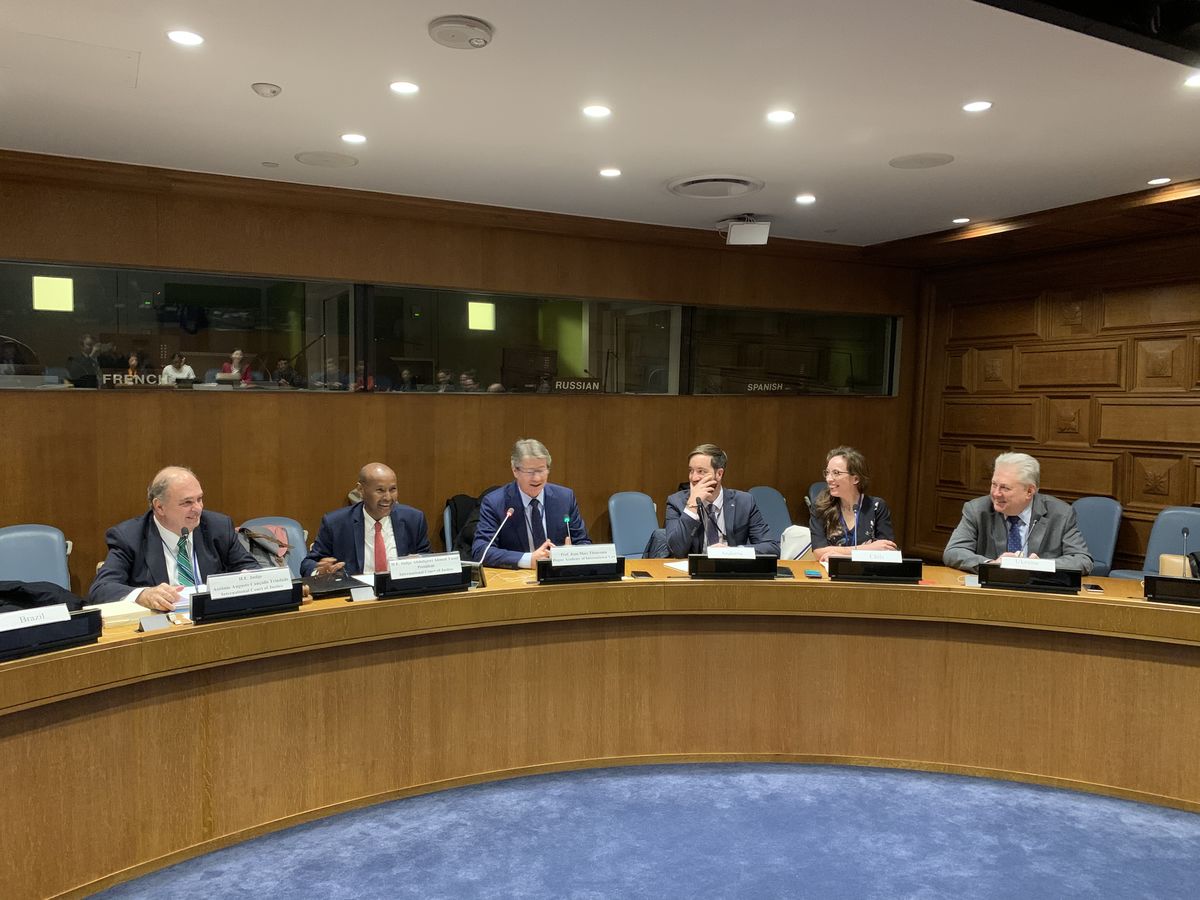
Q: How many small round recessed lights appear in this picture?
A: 11